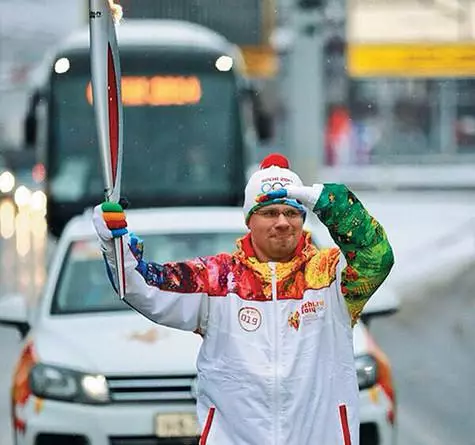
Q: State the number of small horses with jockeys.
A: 0